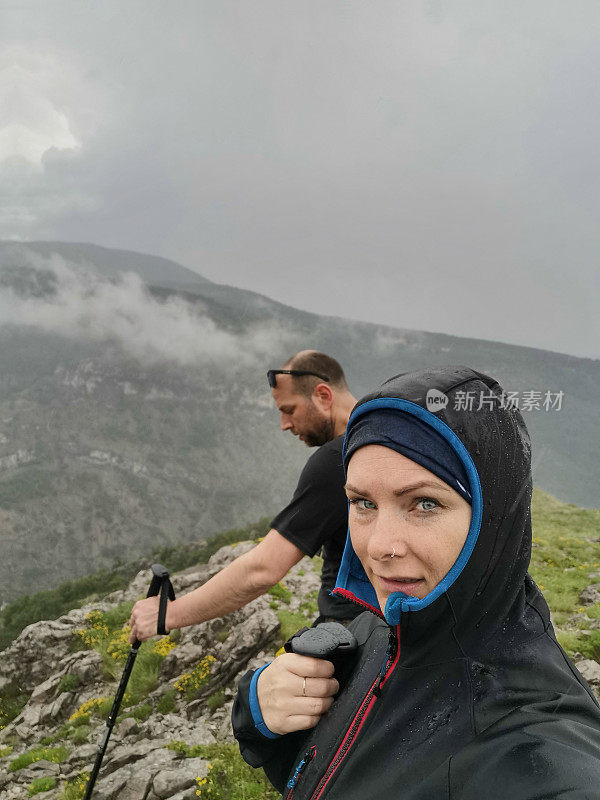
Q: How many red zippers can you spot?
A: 2